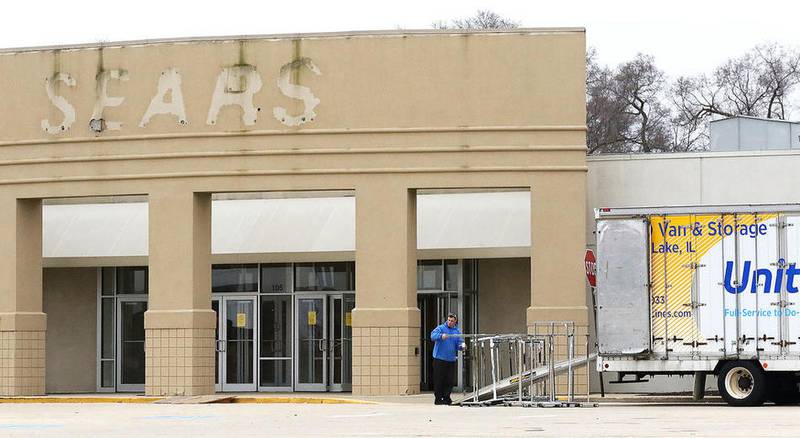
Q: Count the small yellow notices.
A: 3